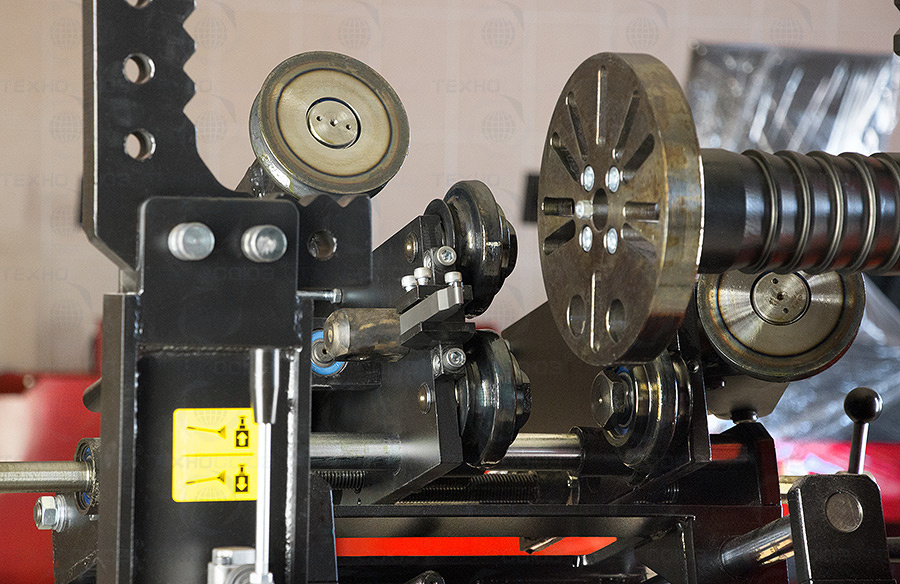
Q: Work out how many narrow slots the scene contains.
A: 10